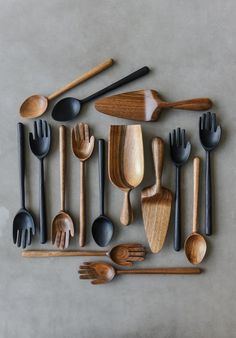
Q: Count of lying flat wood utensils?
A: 15